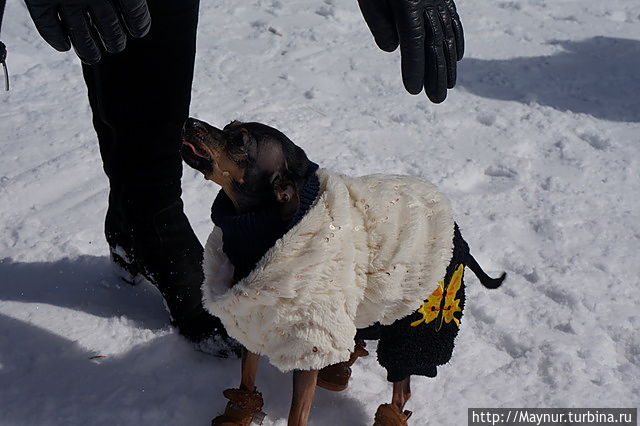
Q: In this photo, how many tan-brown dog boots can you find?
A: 3